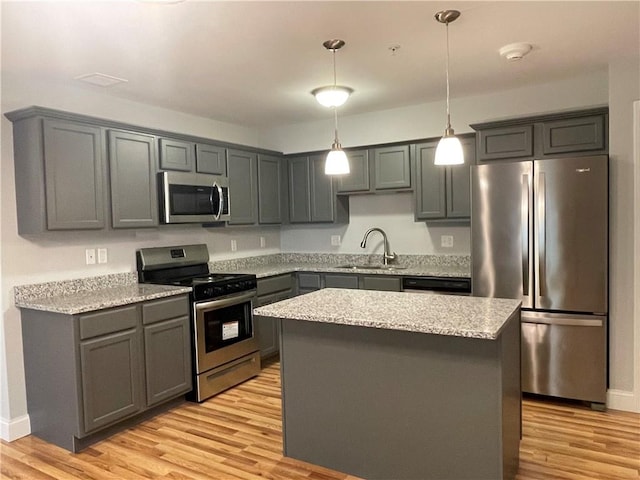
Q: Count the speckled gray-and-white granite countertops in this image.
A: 3